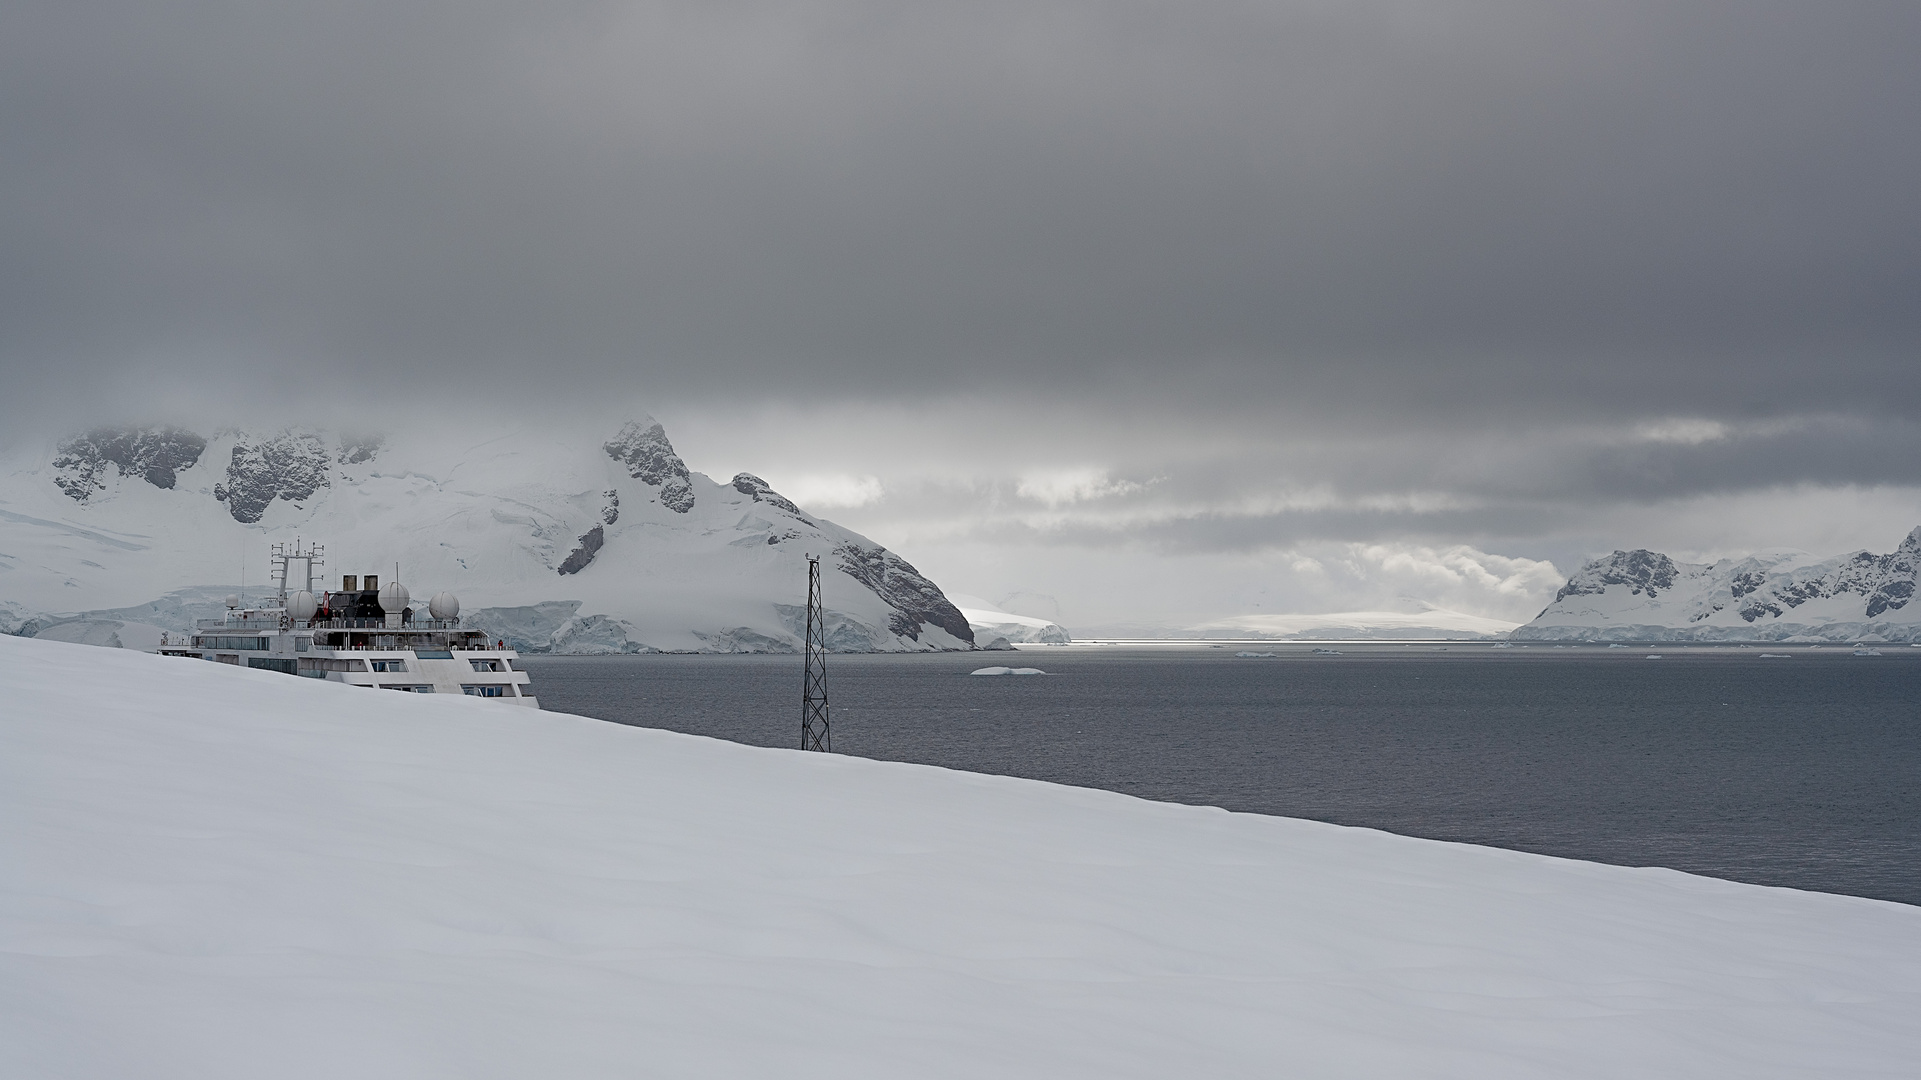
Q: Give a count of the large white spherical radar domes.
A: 3